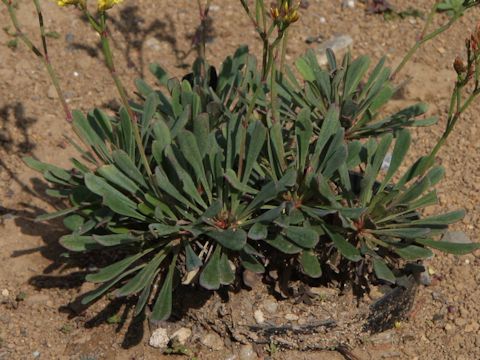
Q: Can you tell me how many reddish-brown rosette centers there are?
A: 3